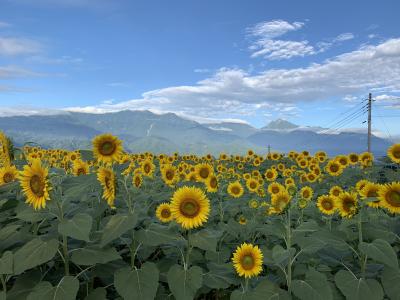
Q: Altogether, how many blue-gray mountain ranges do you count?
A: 1